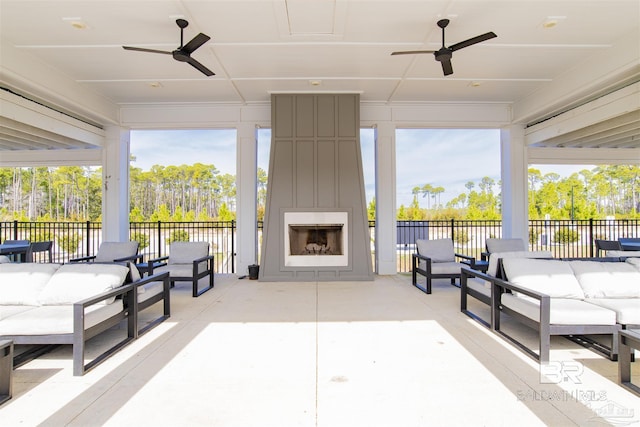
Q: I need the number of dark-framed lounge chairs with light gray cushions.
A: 4